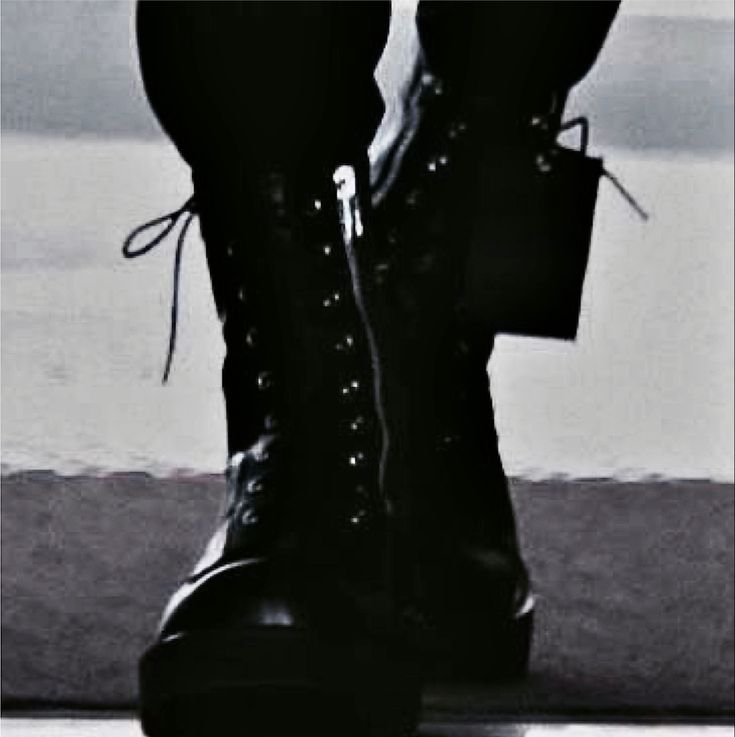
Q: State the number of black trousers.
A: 1